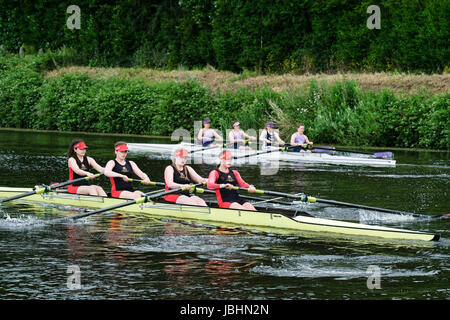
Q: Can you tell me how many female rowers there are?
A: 8